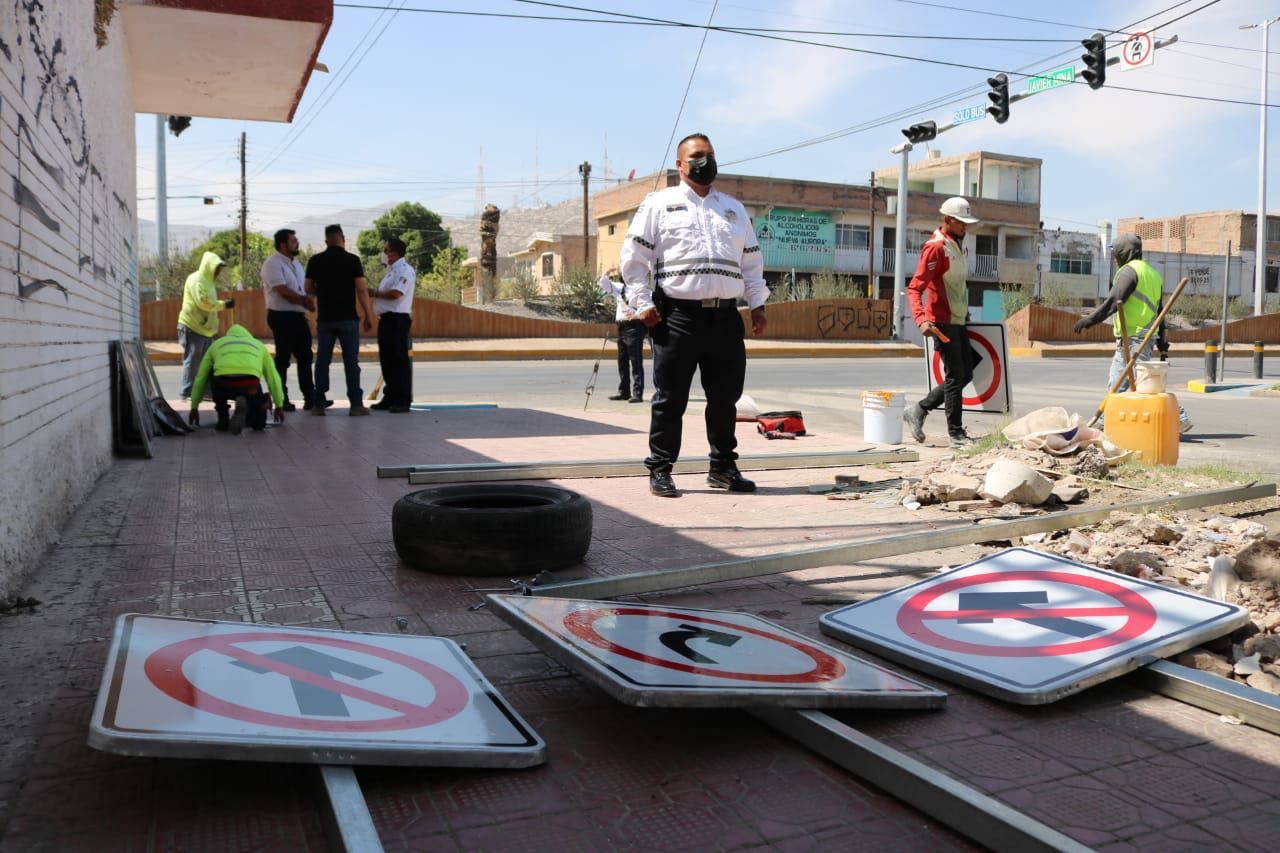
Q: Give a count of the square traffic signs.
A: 5